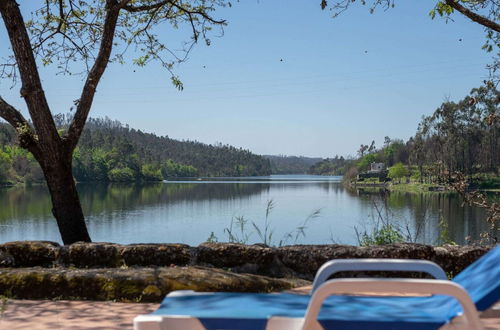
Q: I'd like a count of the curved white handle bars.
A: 2